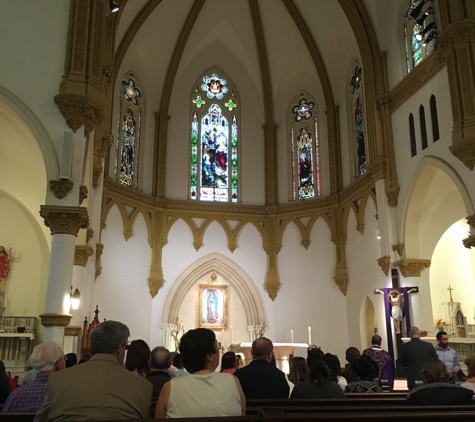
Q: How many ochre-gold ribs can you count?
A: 5